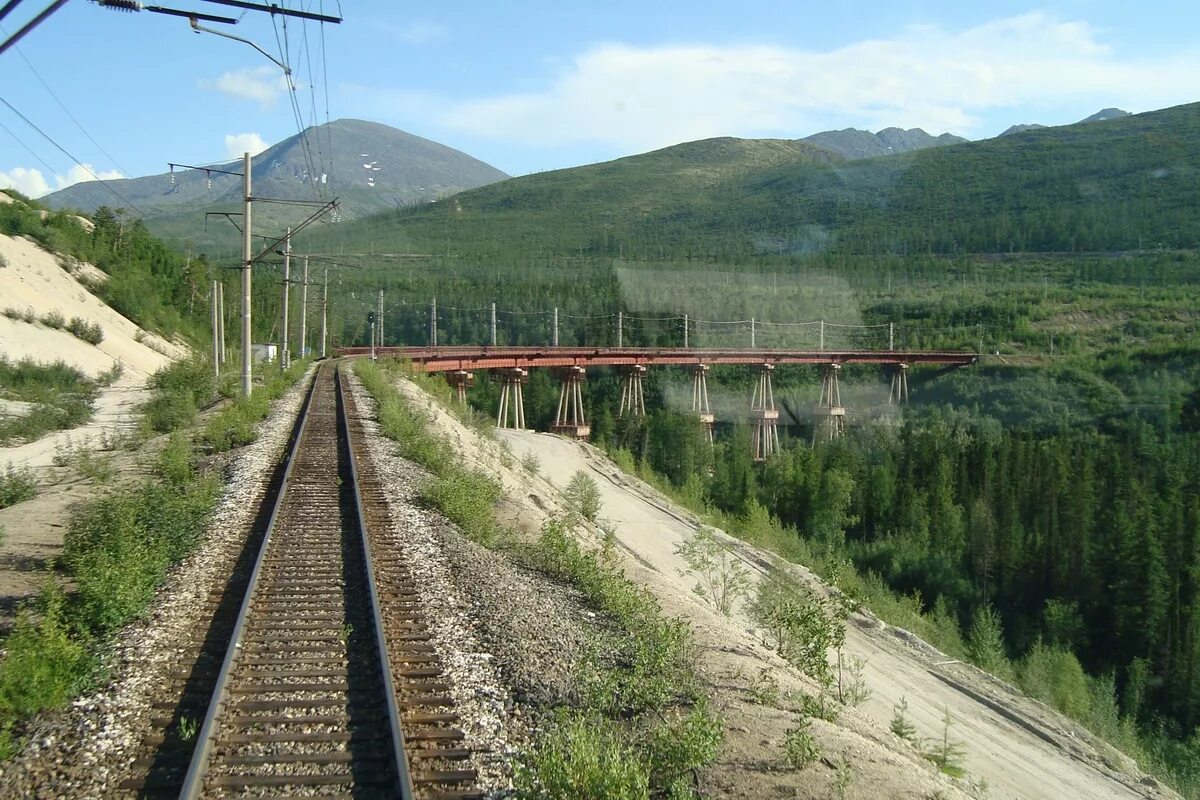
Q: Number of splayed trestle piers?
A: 8